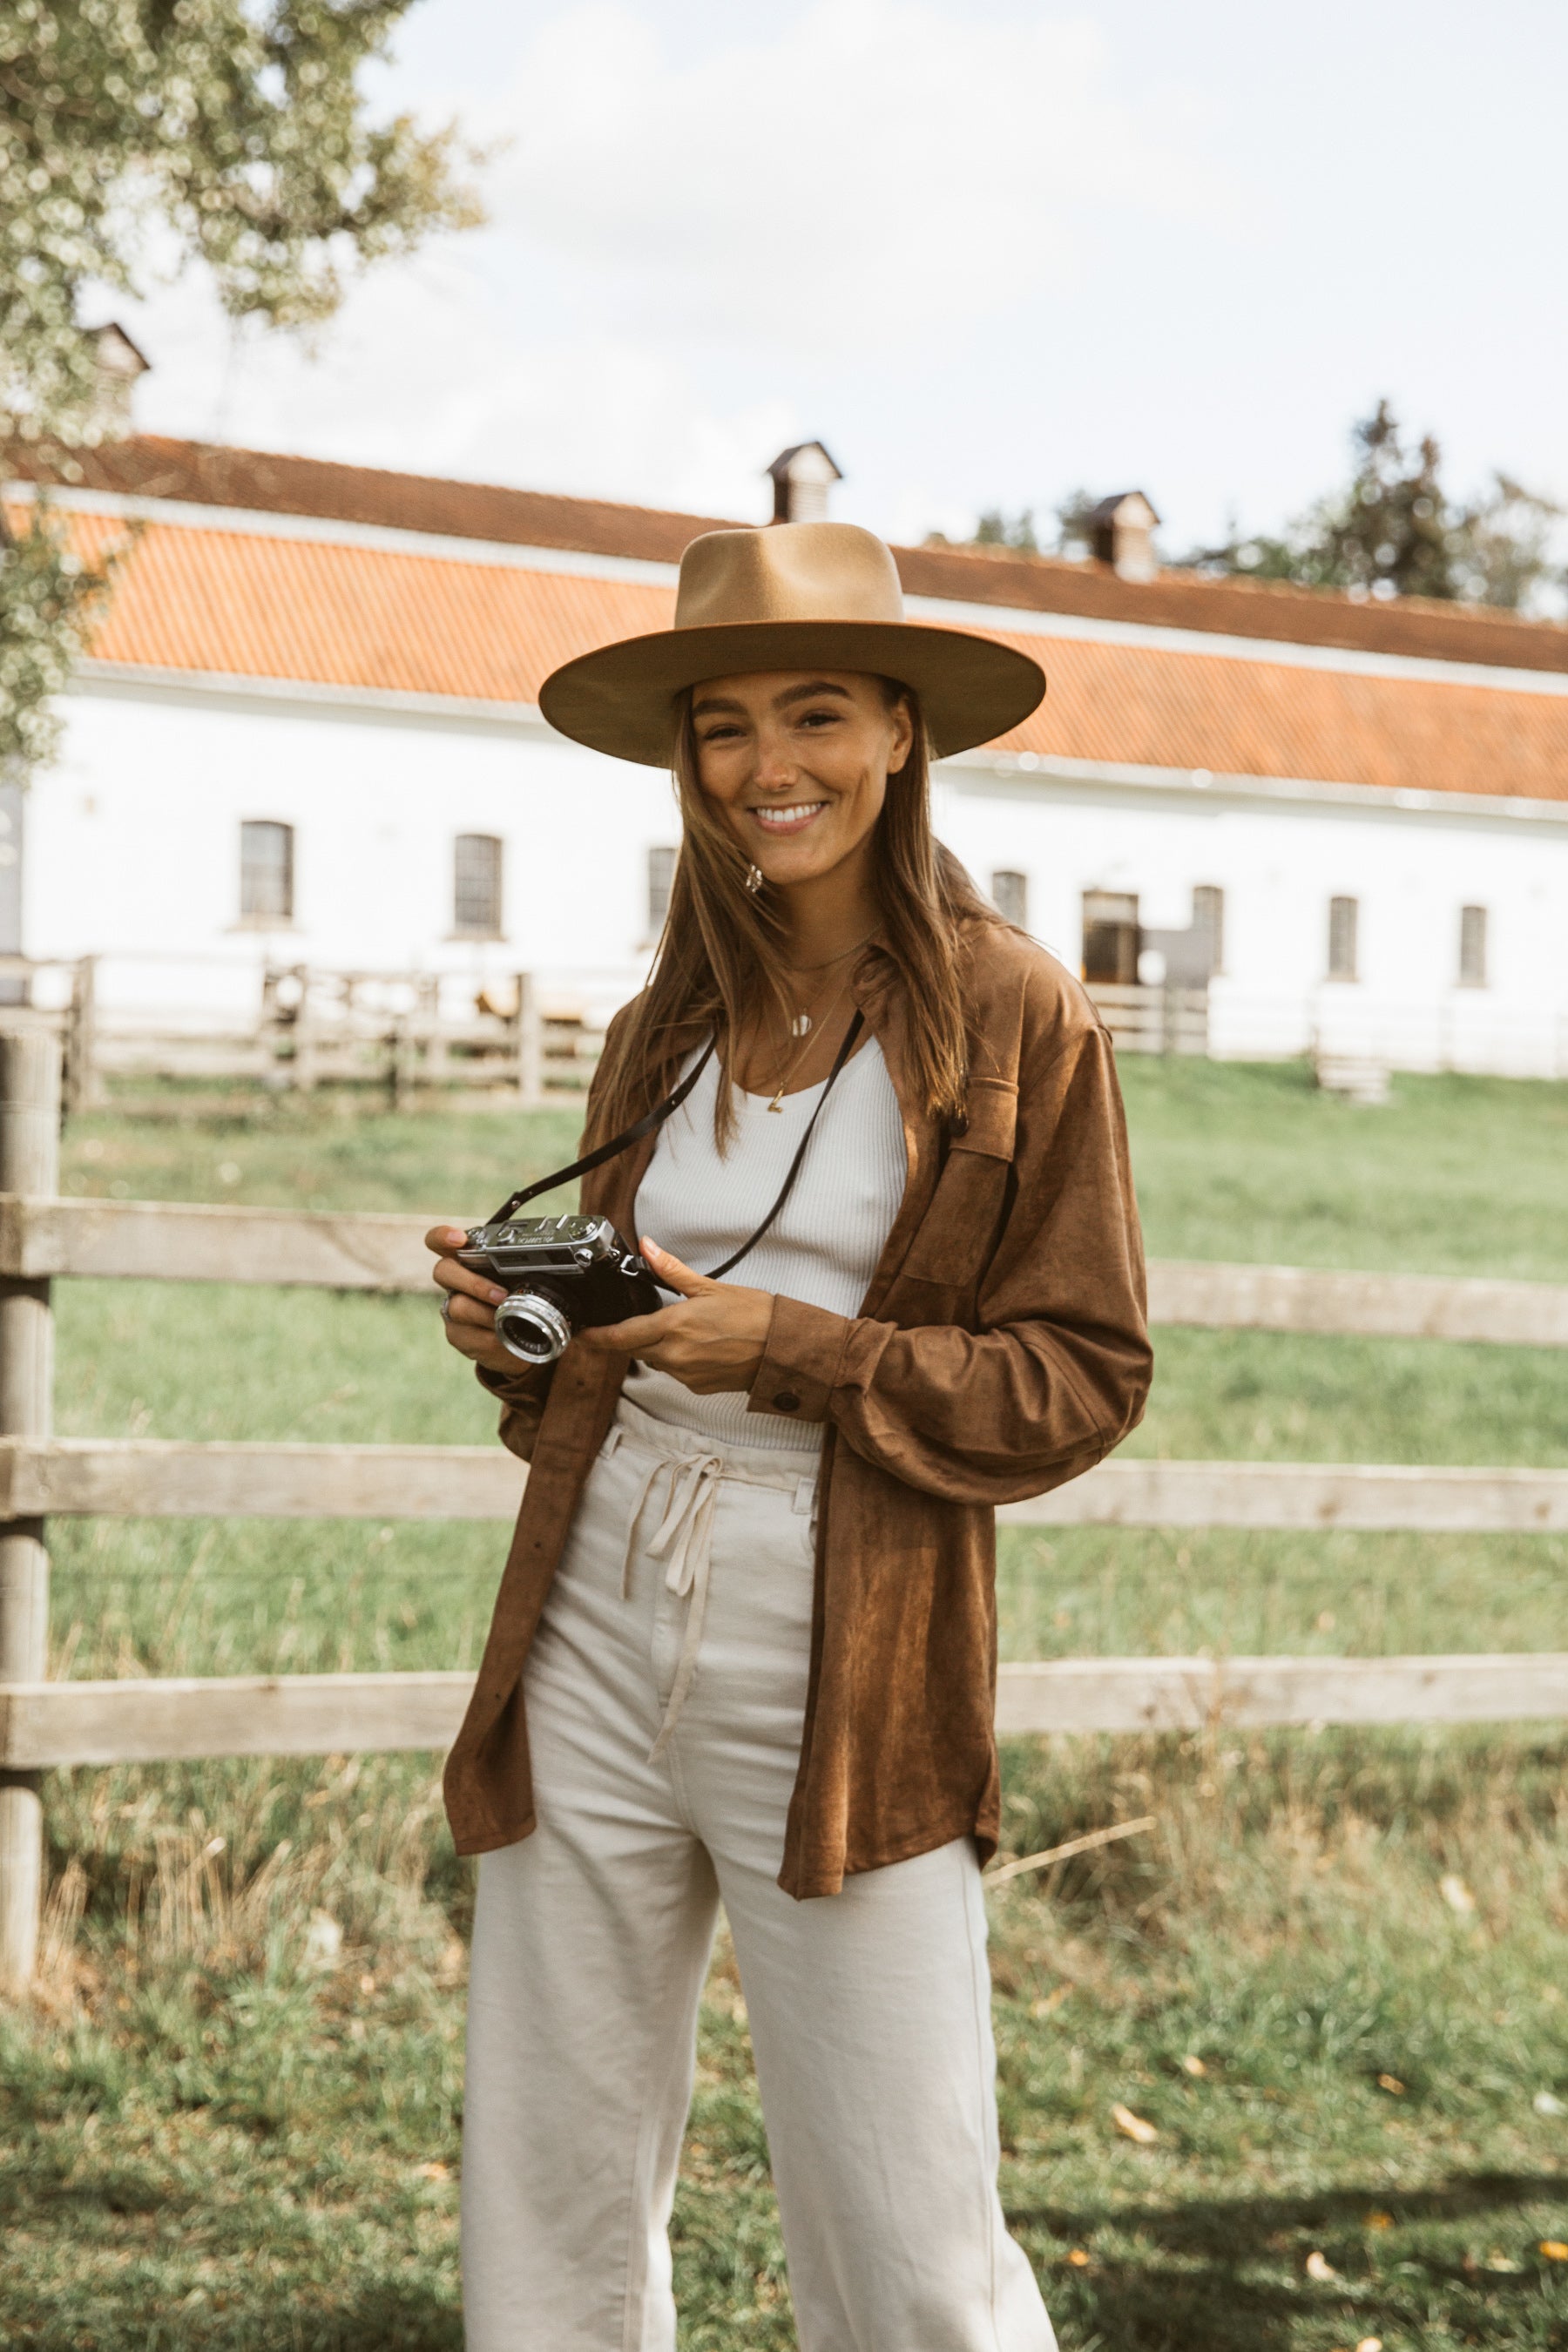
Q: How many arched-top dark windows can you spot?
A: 7